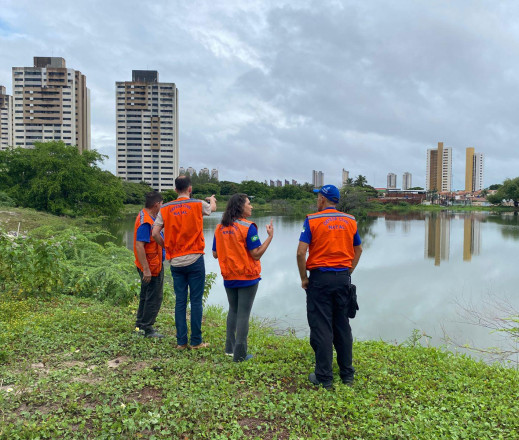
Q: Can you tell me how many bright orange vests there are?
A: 4